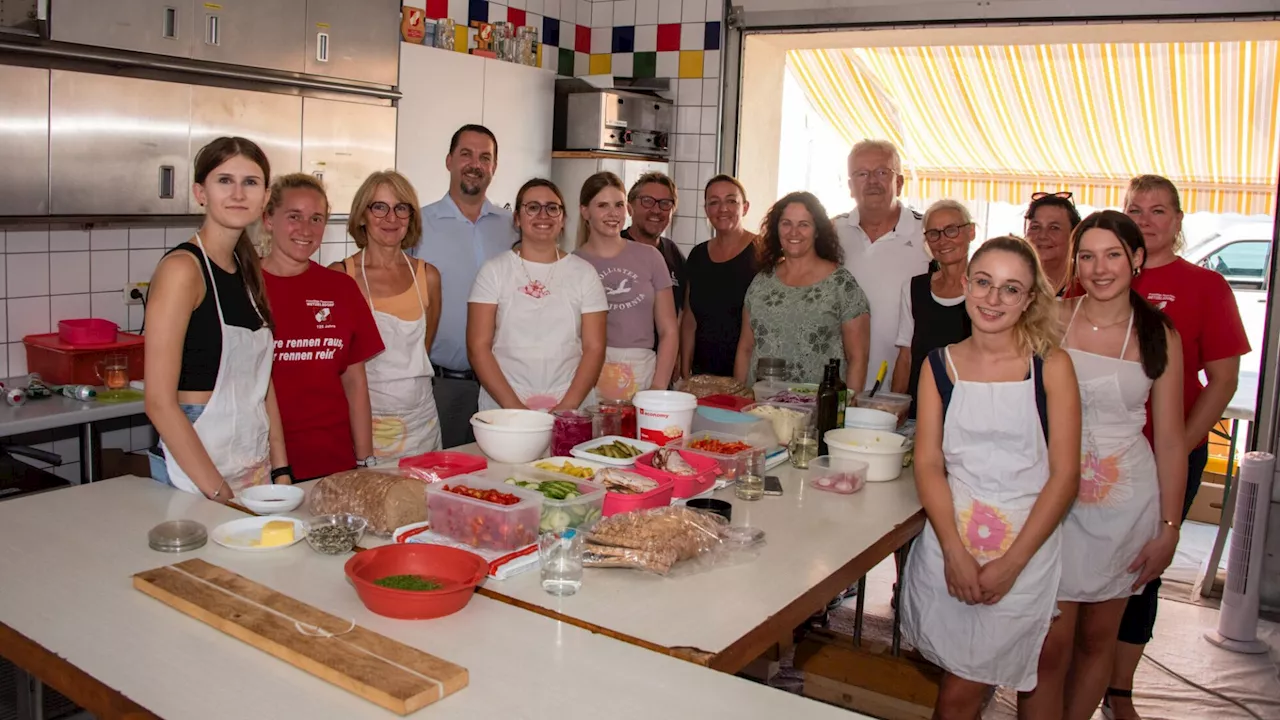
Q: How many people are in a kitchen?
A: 15